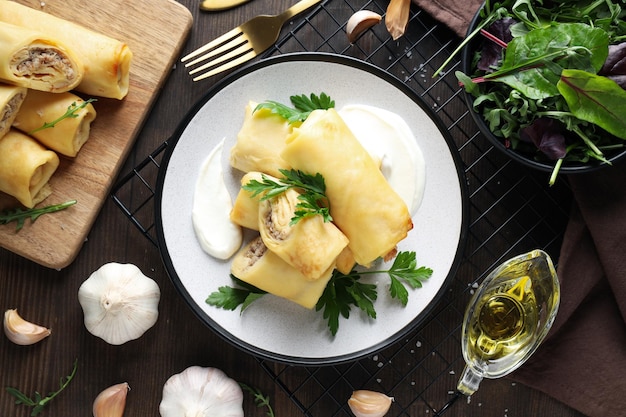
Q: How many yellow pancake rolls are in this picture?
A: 10